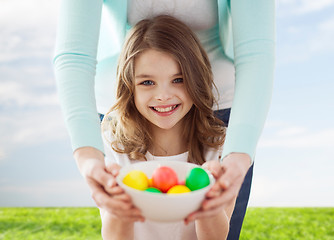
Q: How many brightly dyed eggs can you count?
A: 5